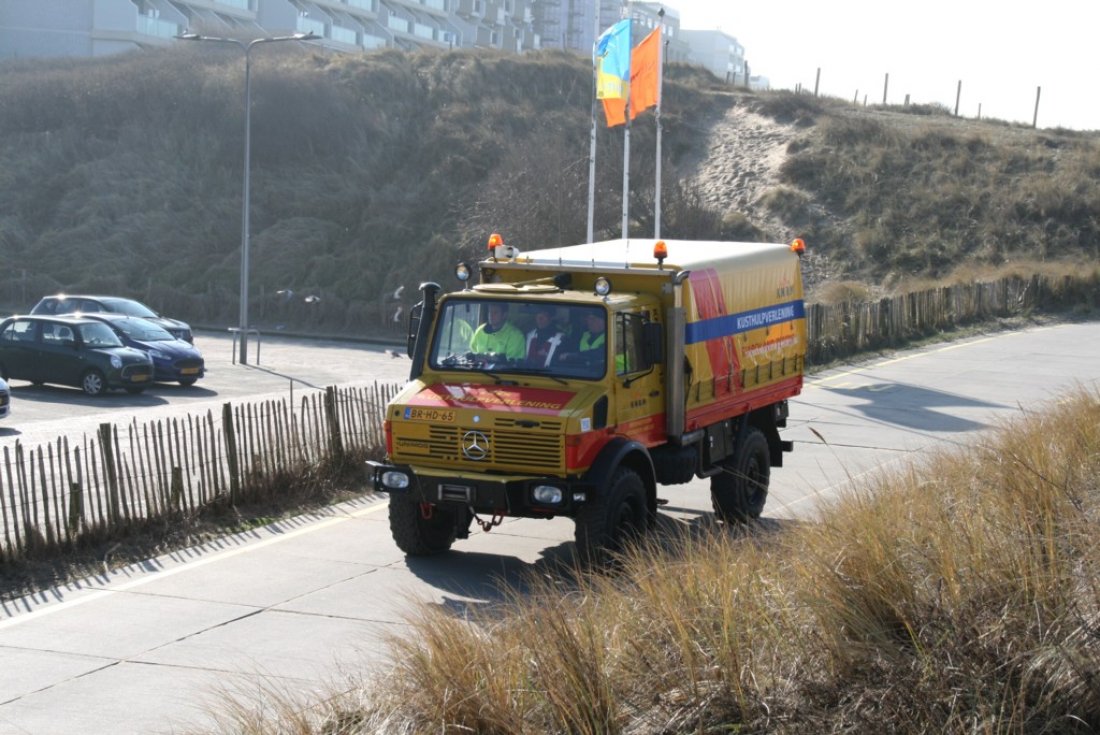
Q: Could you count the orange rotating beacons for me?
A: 3